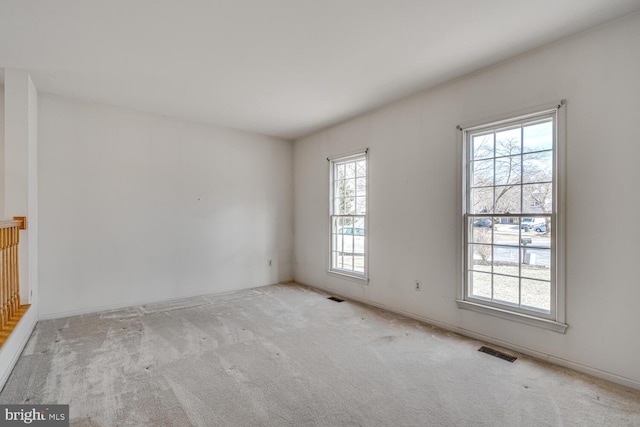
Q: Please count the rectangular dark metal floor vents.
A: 2